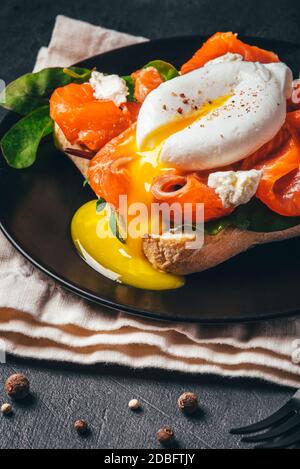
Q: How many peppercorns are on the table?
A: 6